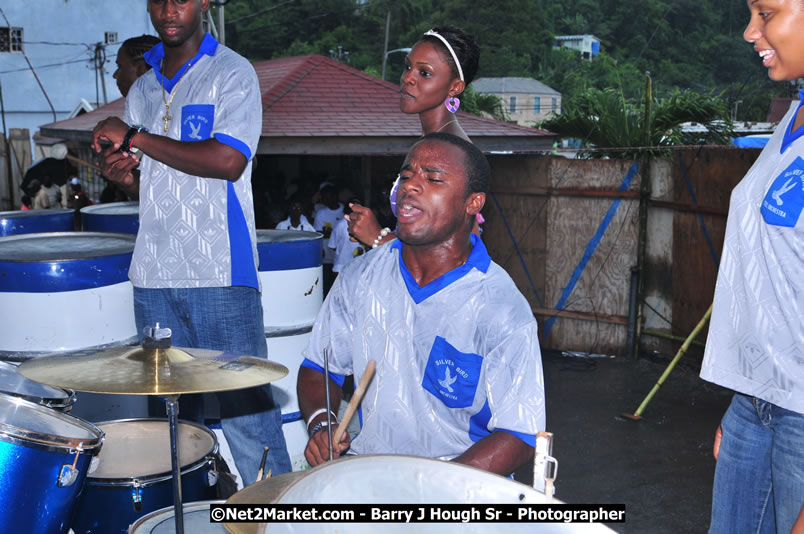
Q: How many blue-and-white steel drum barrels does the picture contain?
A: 4